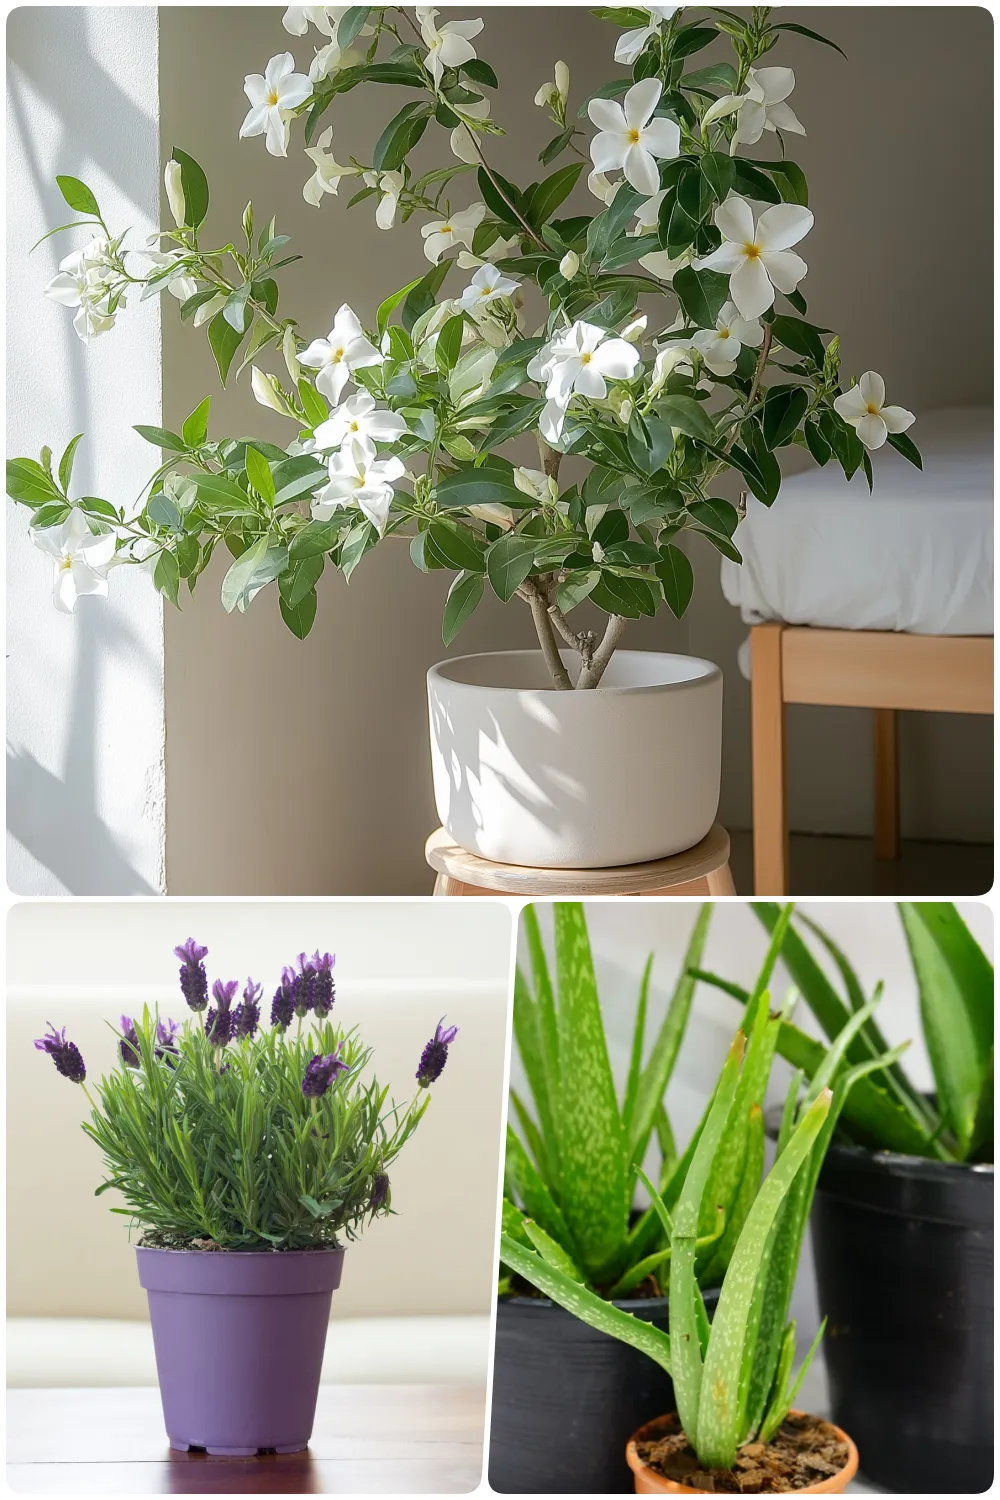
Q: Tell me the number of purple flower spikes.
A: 12